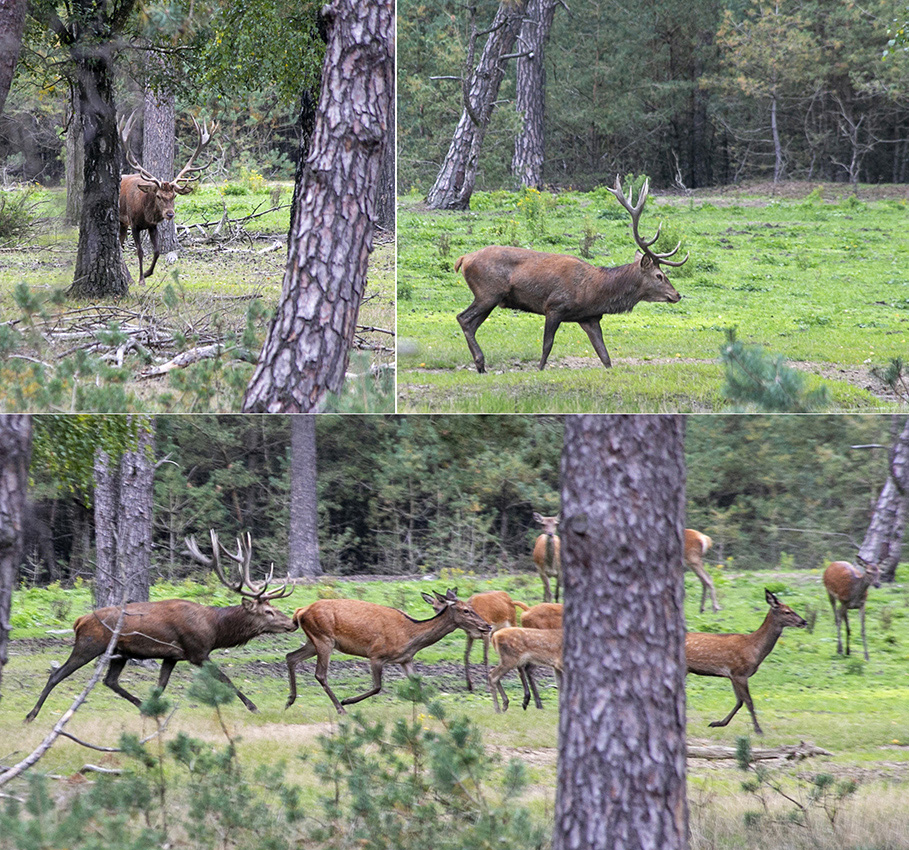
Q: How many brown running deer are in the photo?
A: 3